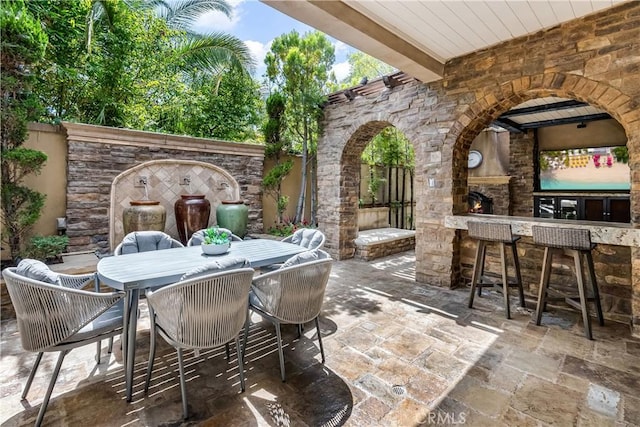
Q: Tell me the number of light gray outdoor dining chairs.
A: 6